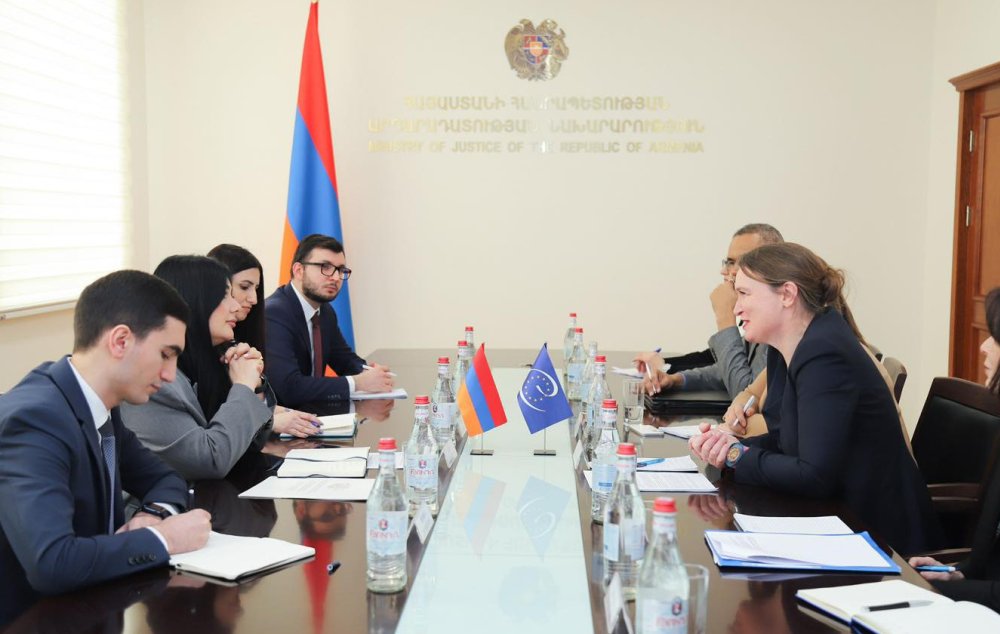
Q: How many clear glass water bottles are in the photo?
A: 12